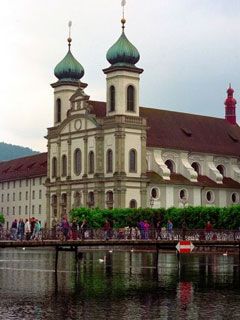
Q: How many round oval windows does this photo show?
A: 4